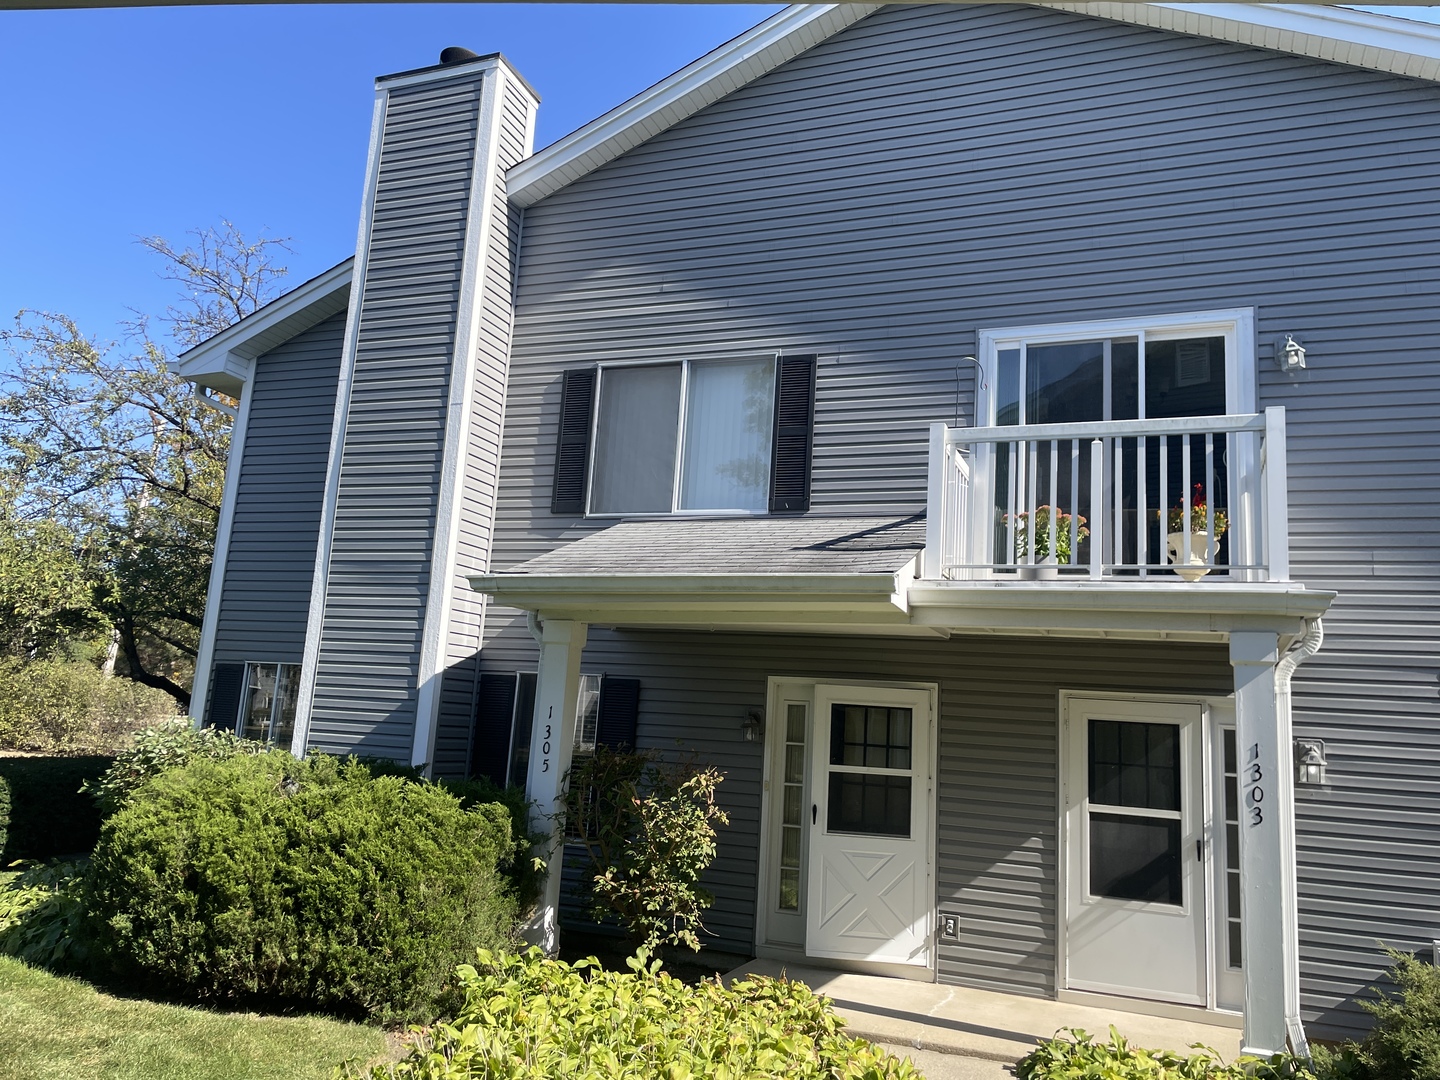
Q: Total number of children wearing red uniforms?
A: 0